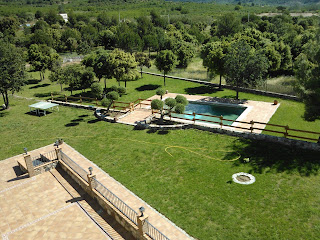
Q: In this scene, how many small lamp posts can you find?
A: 4